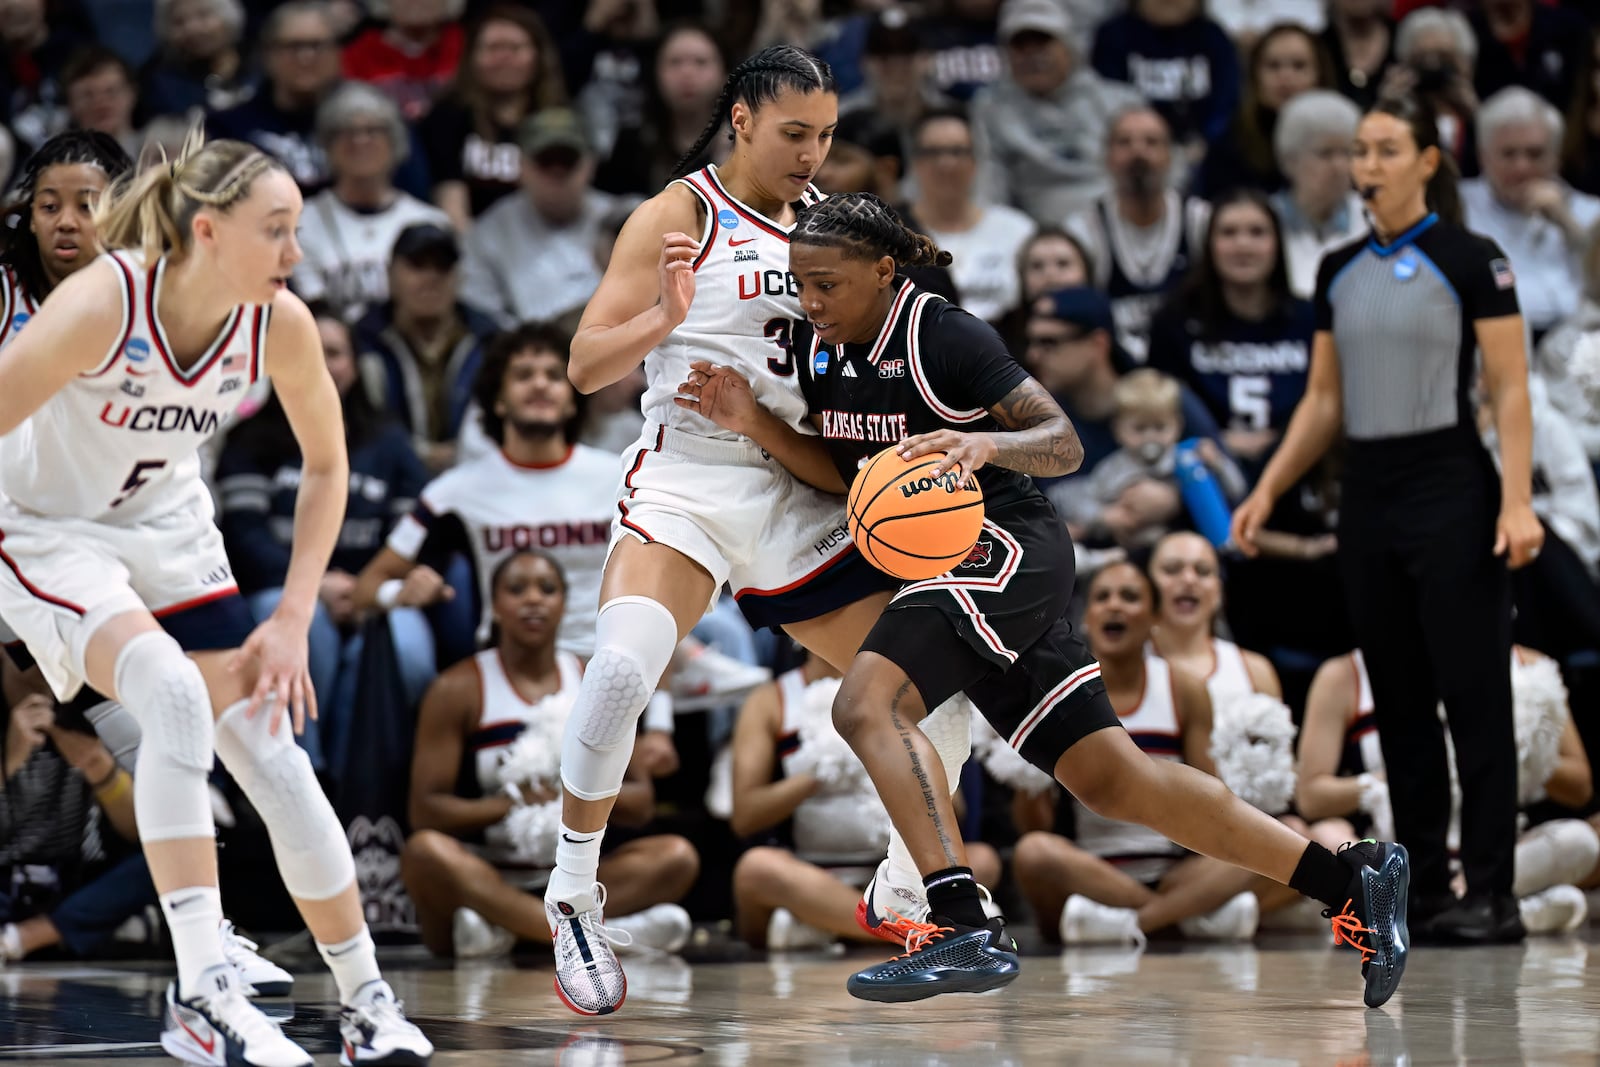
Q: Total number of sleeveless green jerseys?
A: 0